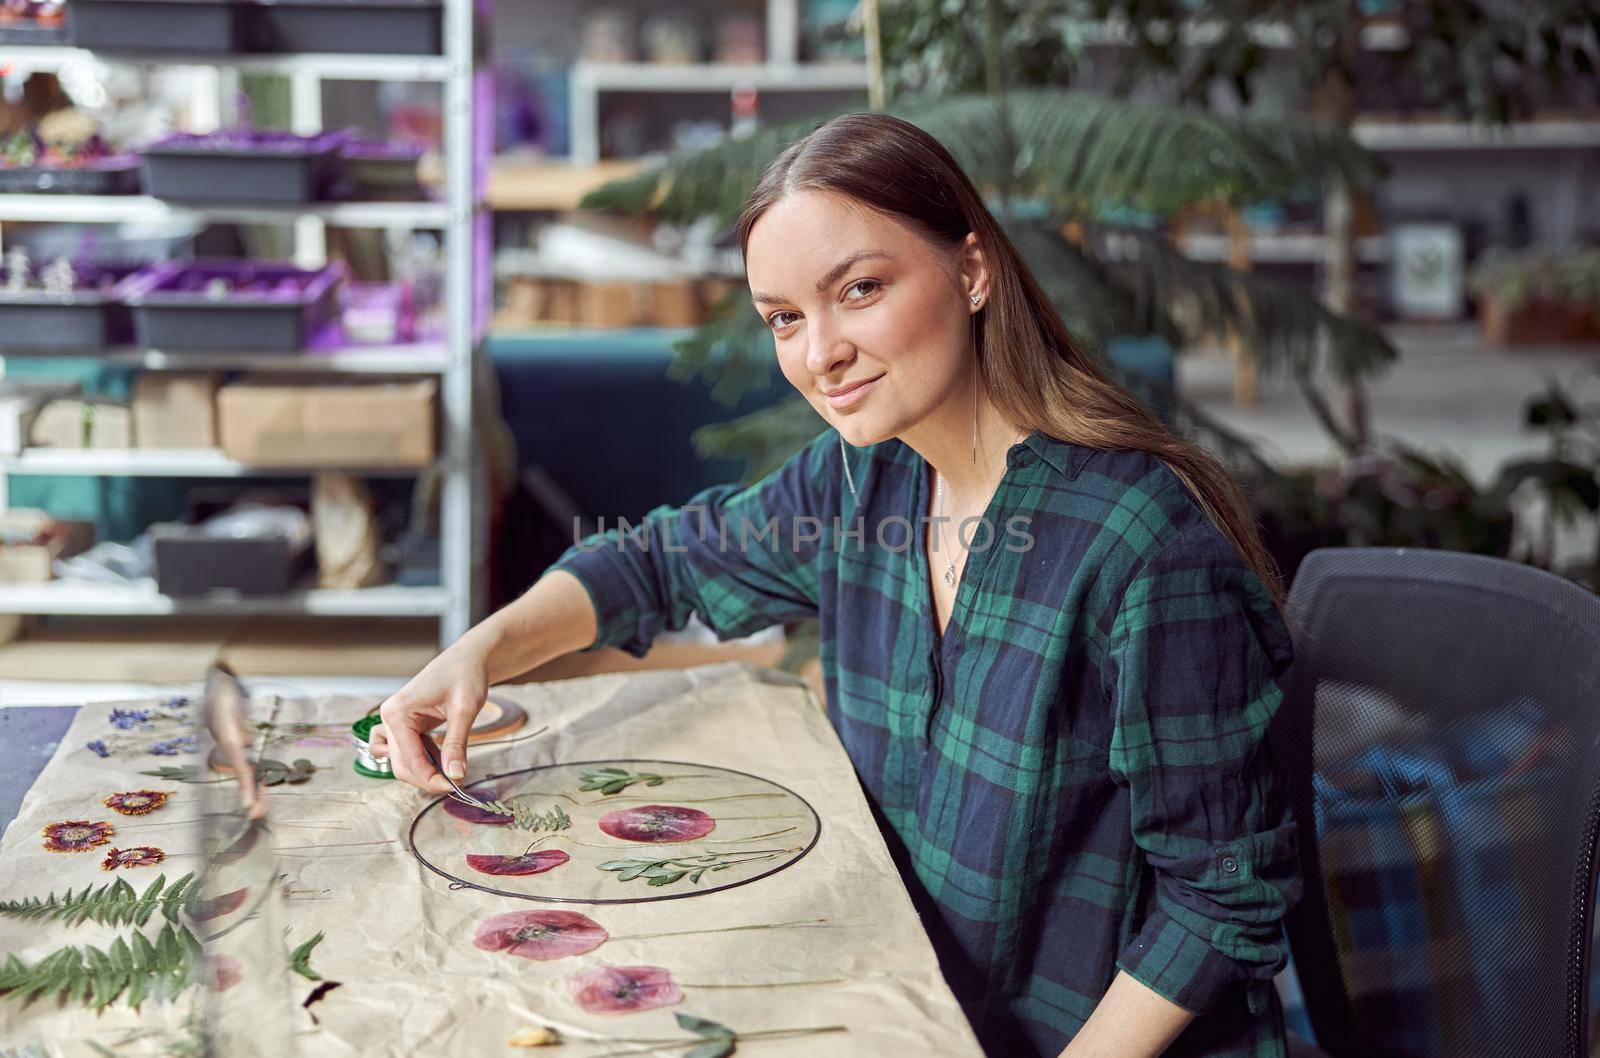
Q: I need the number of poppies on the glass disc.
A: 3